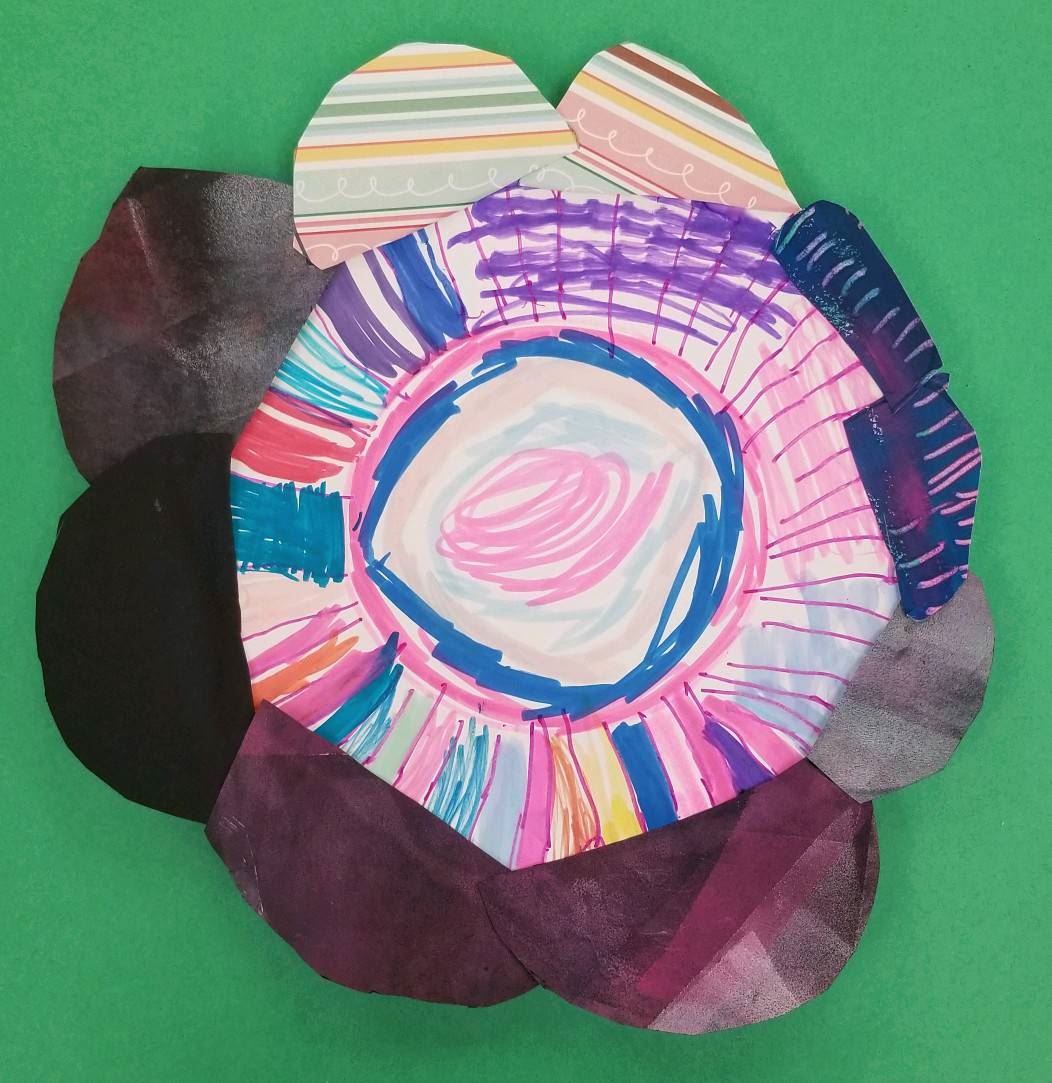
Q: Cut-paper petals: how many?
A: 9